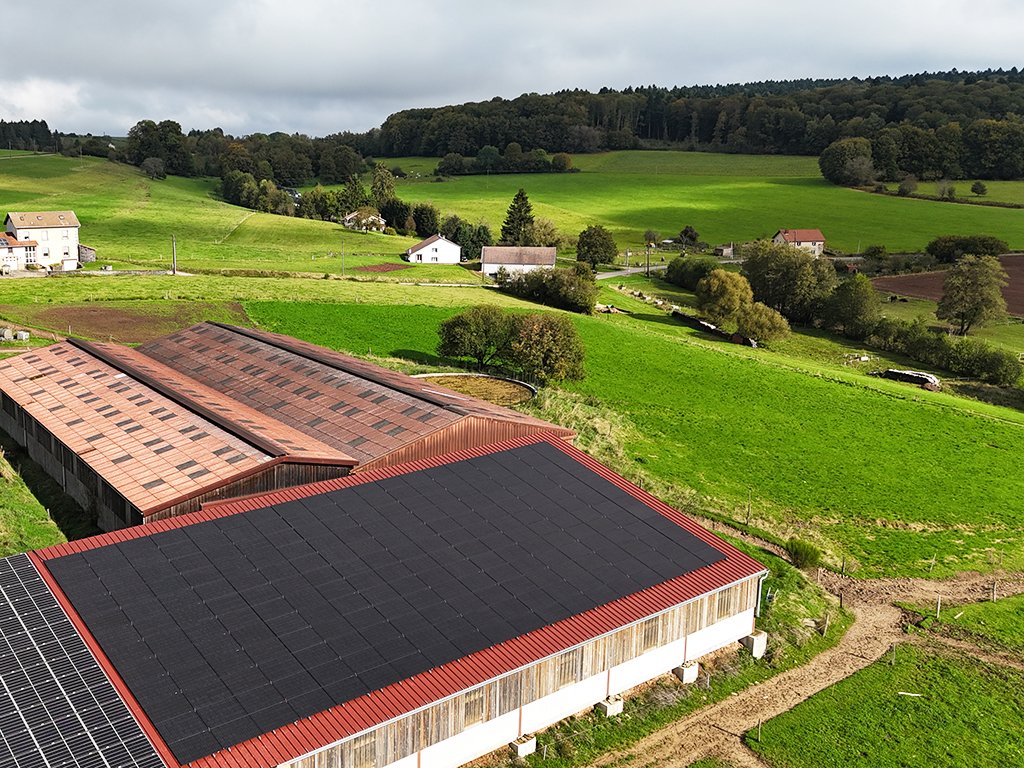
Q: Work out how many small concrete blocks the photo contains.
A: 4